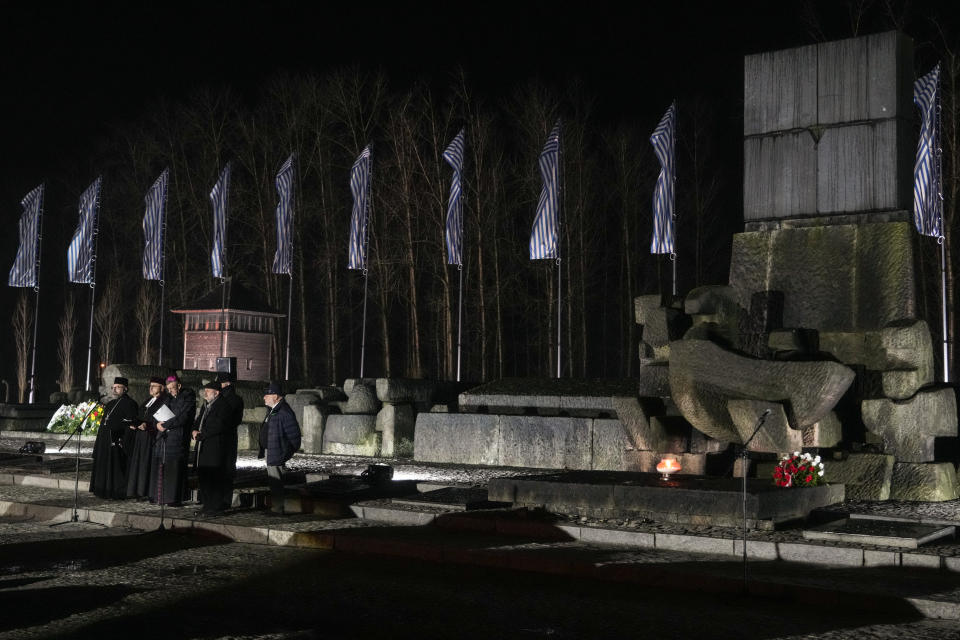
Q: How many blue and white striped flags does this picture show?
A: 10